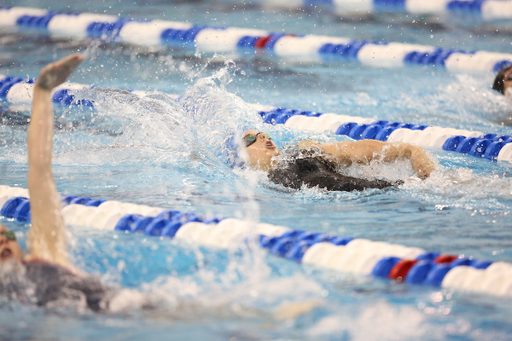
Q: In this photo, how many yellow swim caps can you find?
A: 0